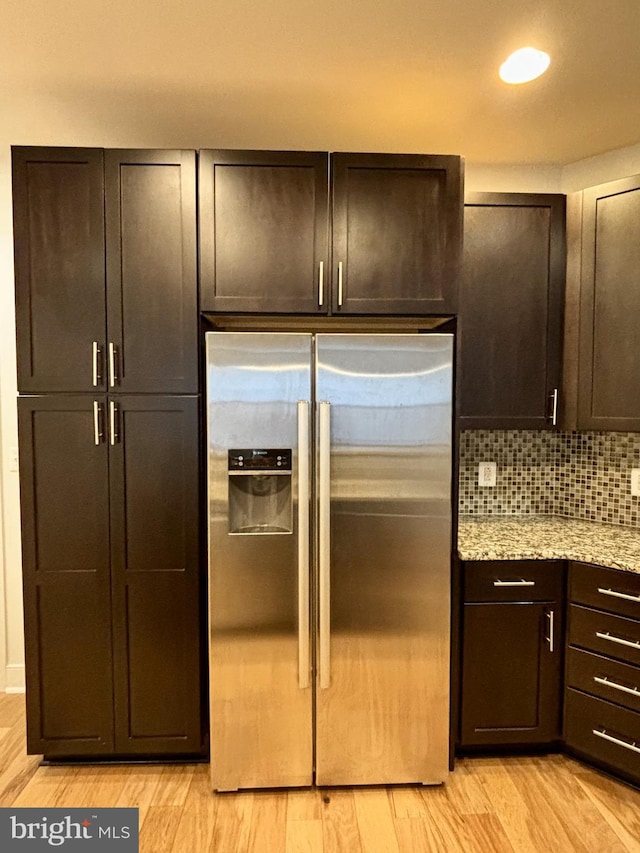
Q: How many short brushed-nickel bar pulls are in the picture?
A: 13